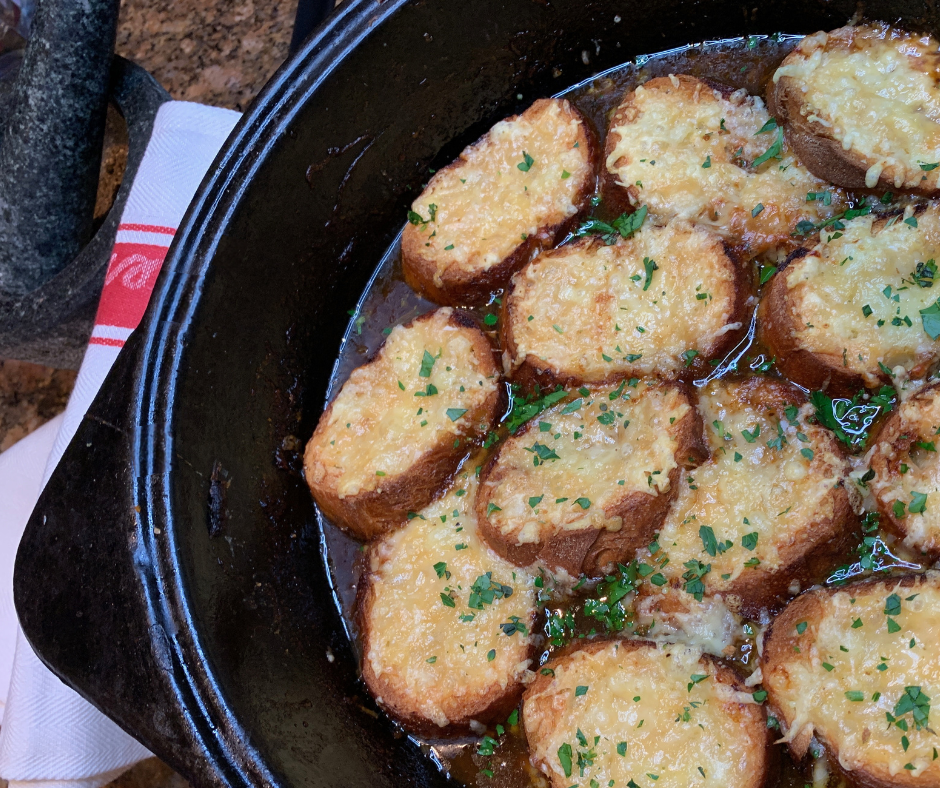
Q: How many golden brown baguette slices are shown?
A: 12